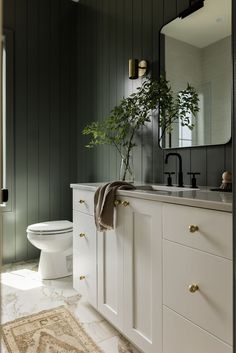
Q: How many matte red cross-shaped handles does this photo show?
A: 0